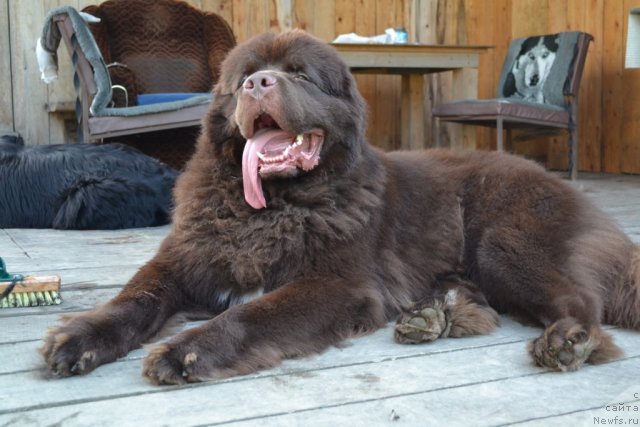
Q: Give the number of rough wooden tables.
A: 1